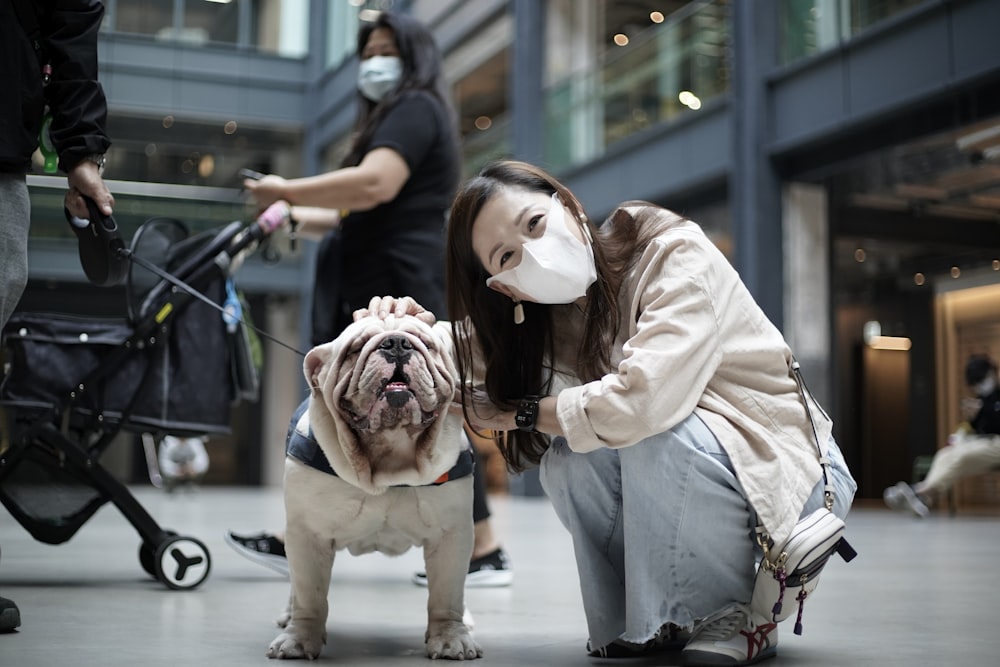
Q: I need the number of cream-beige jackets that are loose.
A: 1